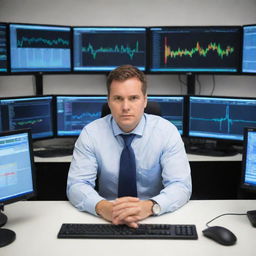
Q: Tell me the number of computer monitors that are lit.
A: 11